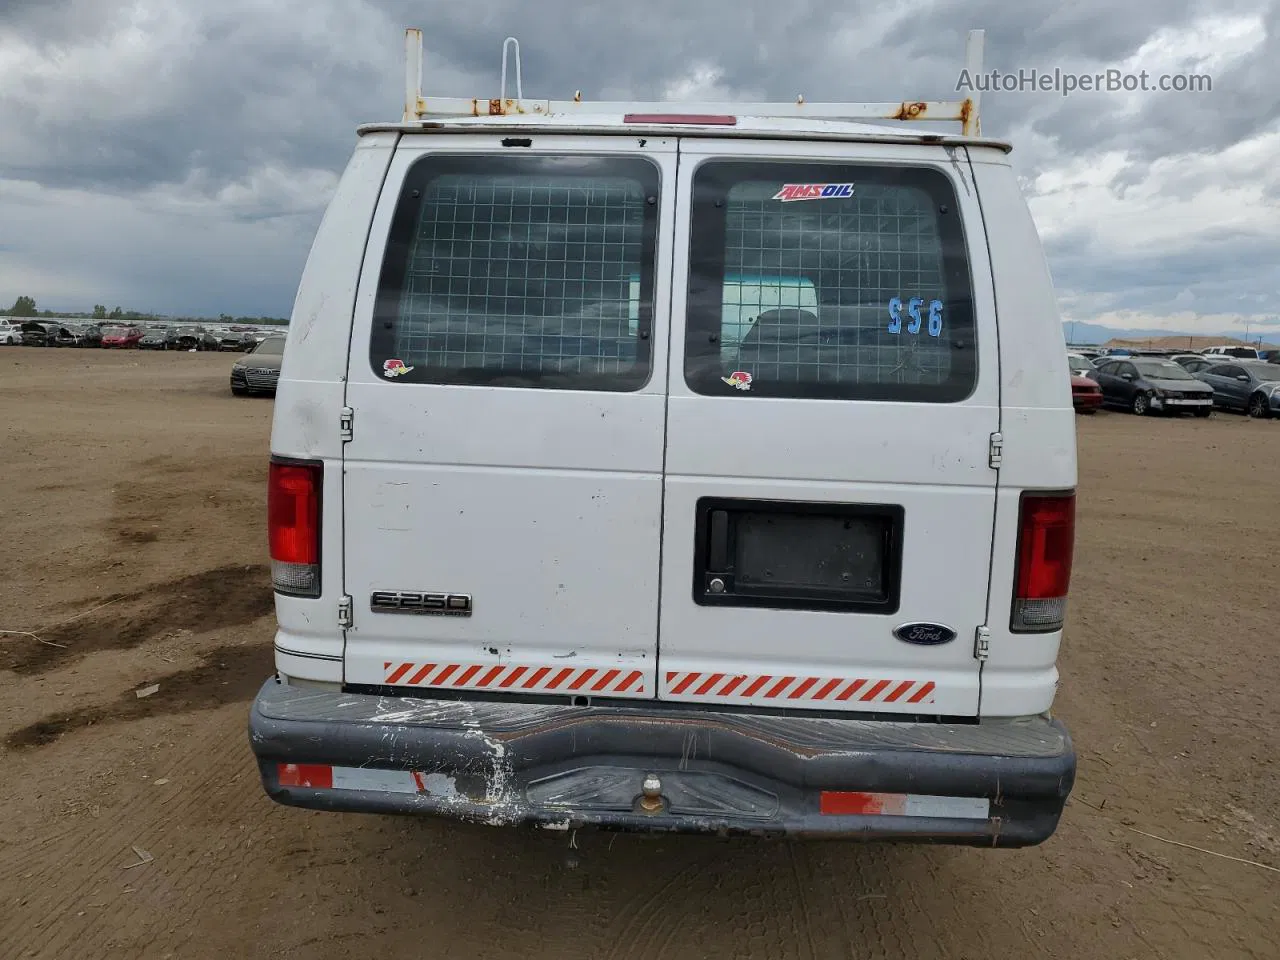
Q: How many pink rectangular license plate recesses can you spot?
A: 0